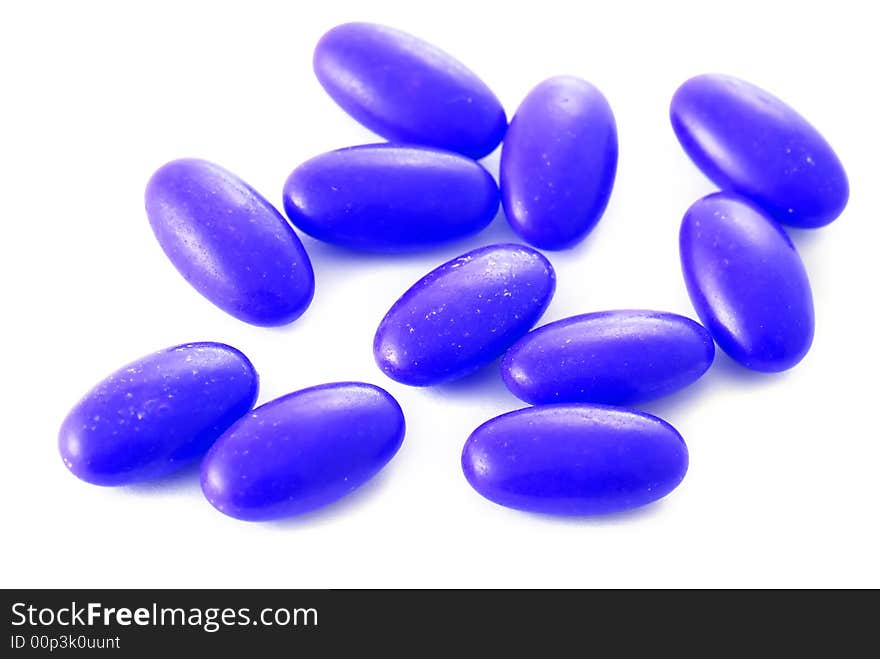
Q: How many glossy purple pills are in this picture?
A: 11